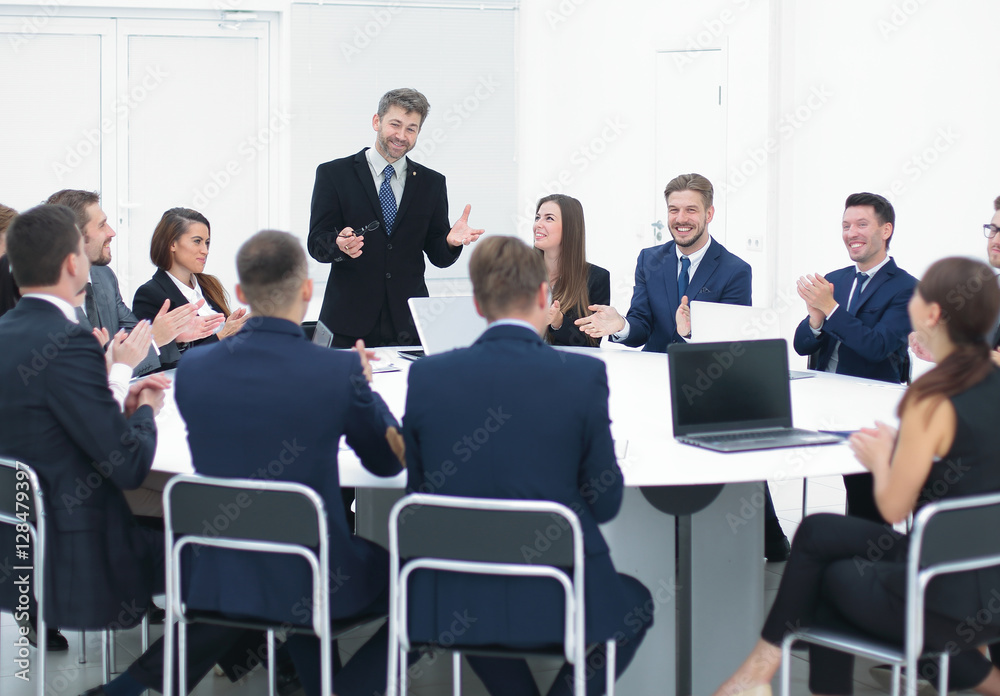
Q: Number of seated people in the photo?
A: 11